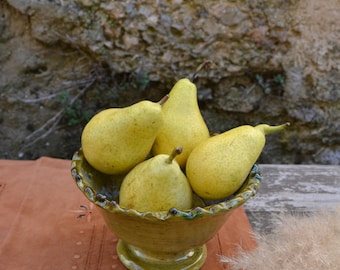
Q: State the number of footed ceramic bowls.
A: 1